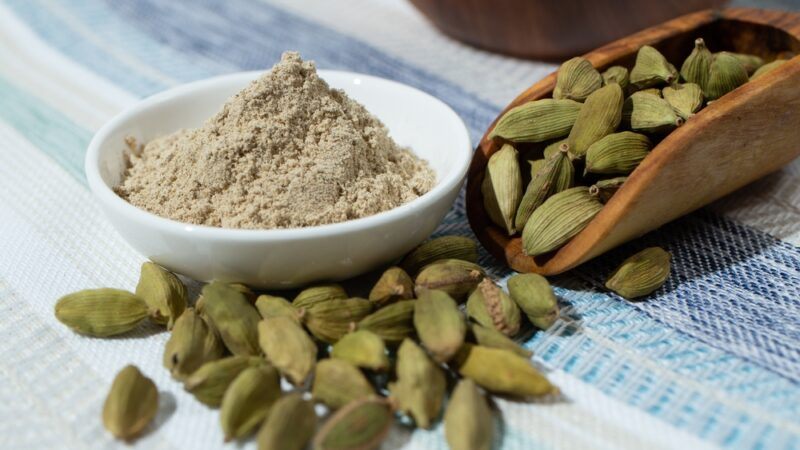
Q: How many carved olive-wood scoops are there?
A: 1